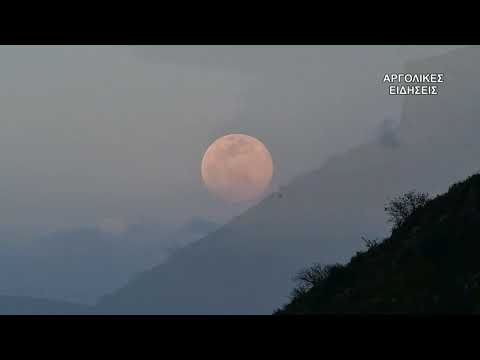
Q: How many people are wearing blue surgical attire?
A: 0